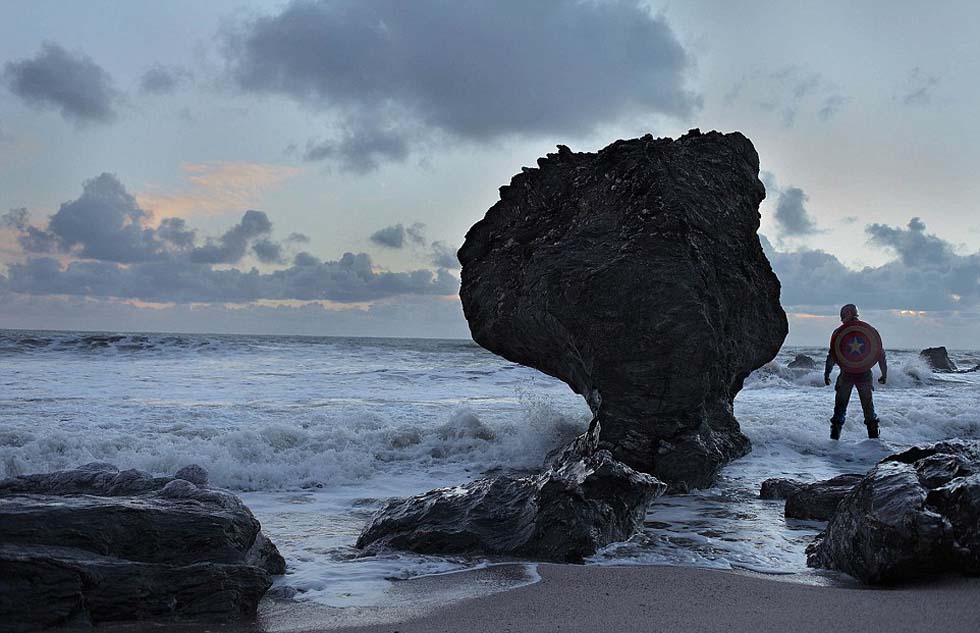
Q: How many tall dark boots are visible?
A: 2